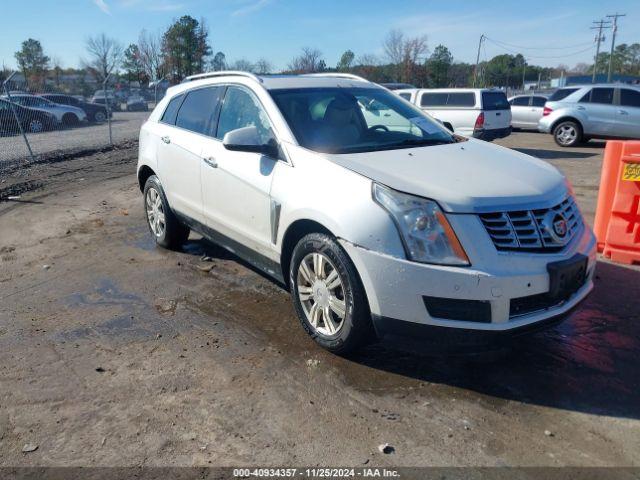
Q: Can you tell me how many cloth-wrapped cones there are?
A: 0